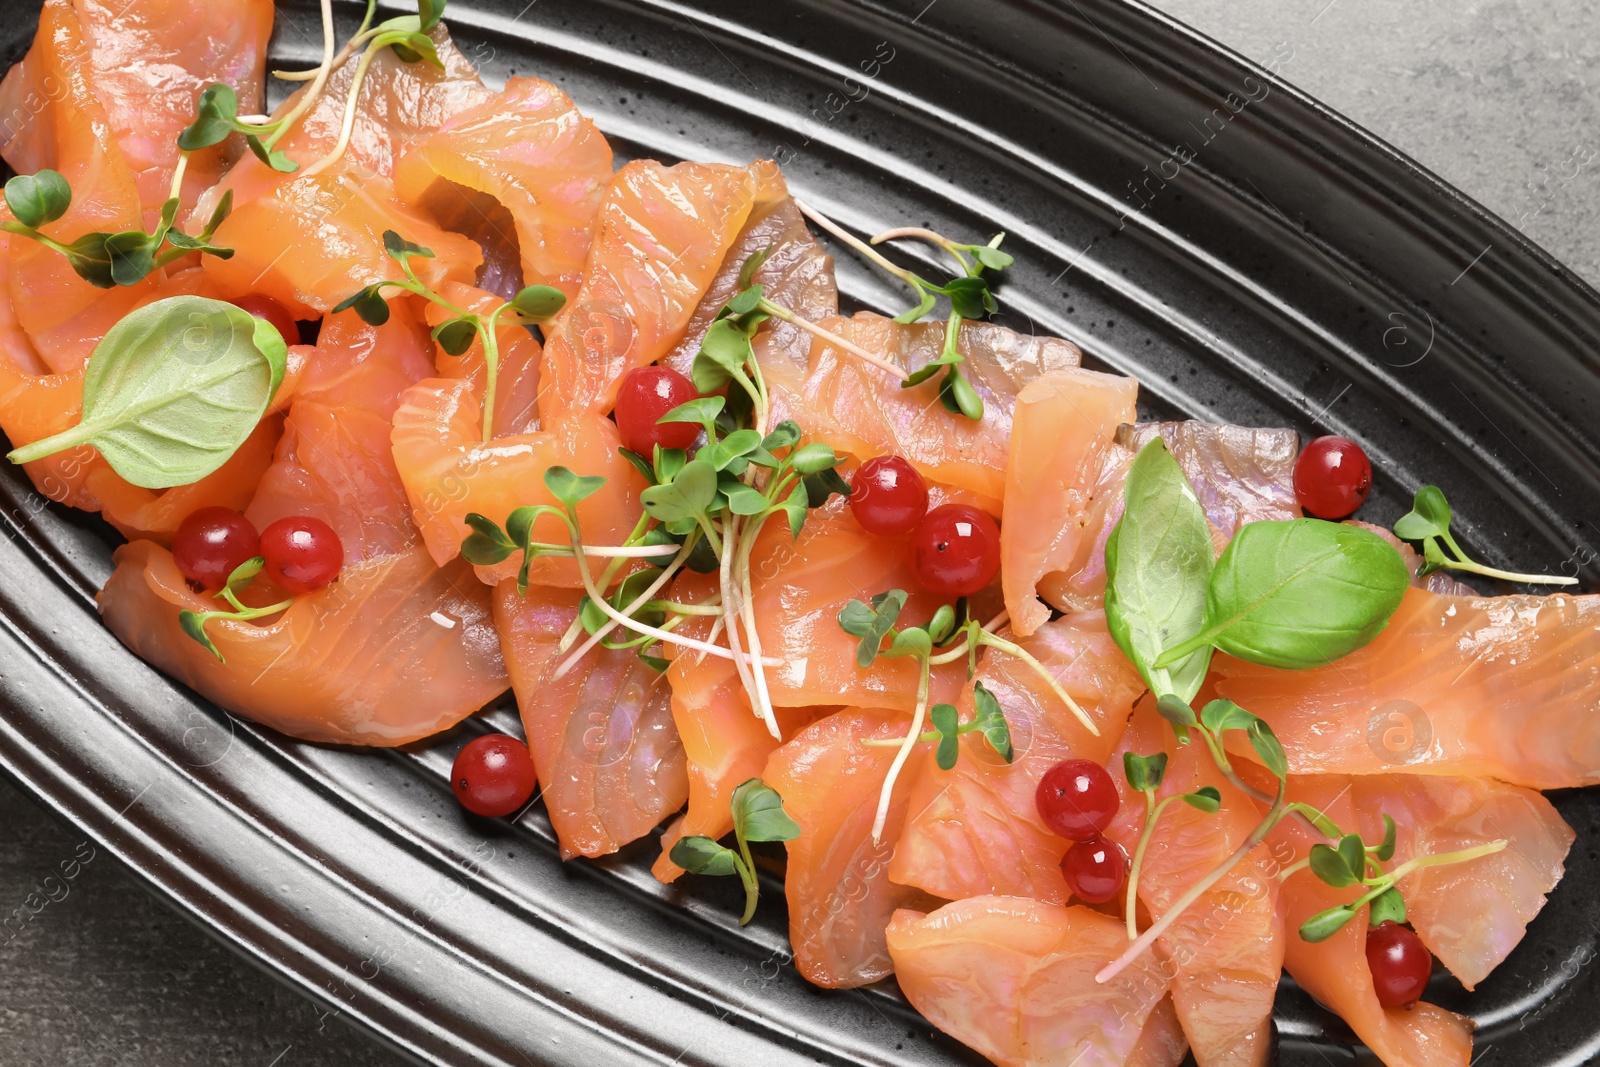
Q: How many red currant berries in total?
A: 11